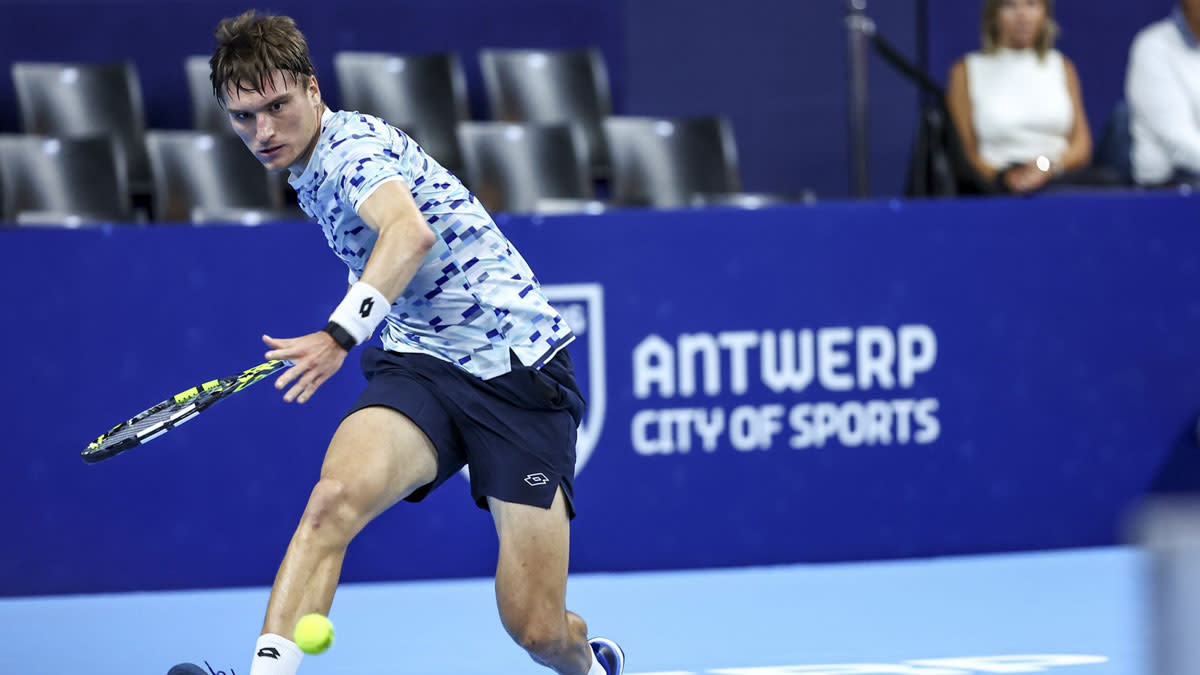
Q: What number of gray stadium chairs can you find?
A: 8